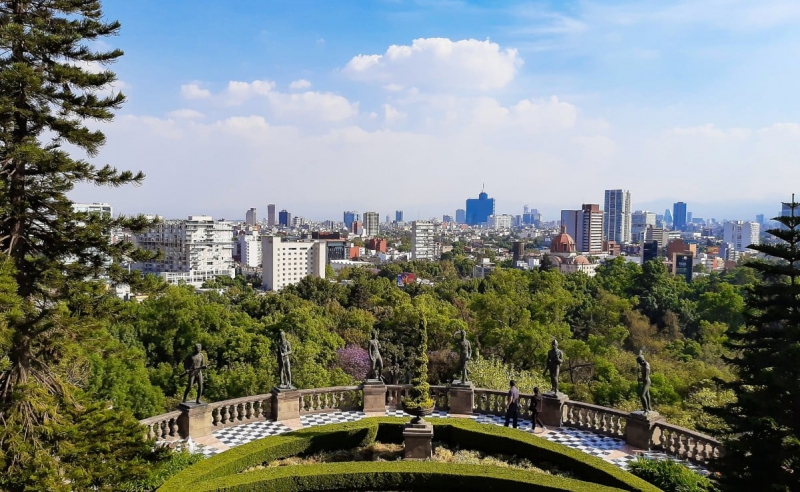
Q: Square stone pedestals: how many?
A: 7